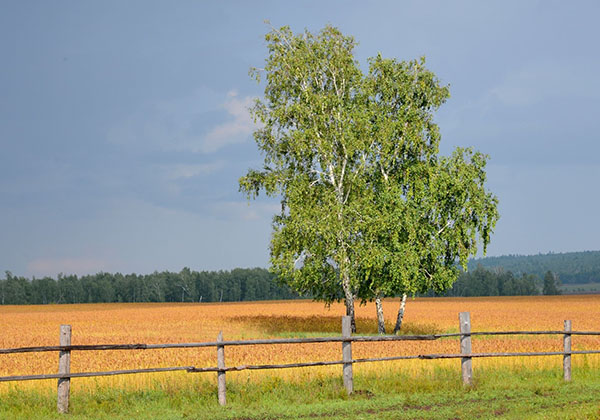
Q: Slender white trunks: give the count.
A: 3